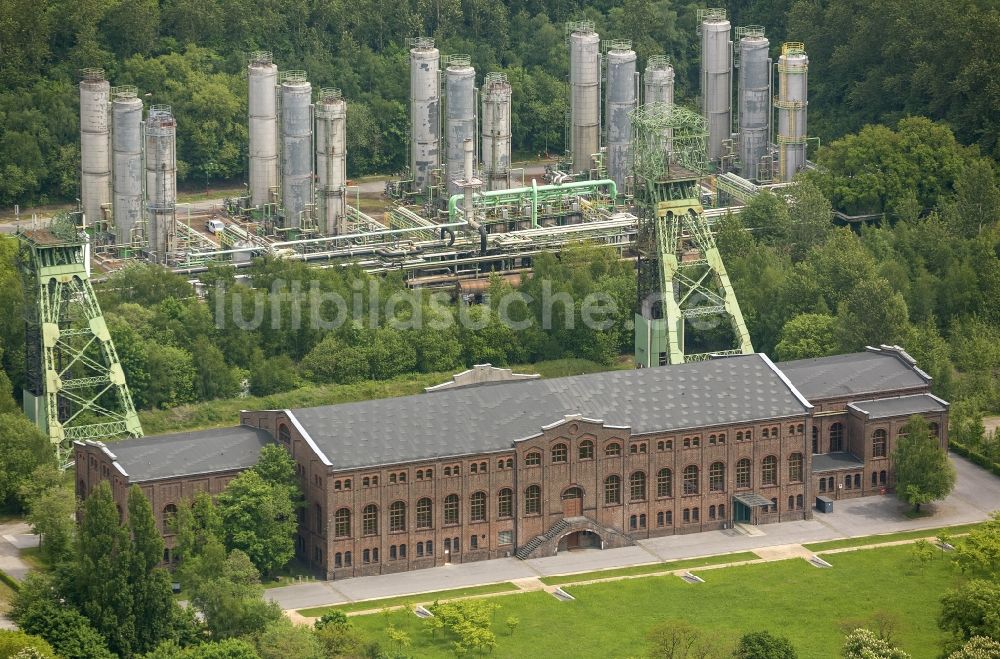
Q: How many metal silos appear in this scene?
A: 15